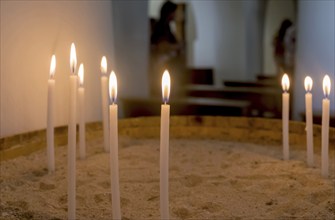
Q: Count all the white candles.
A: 9